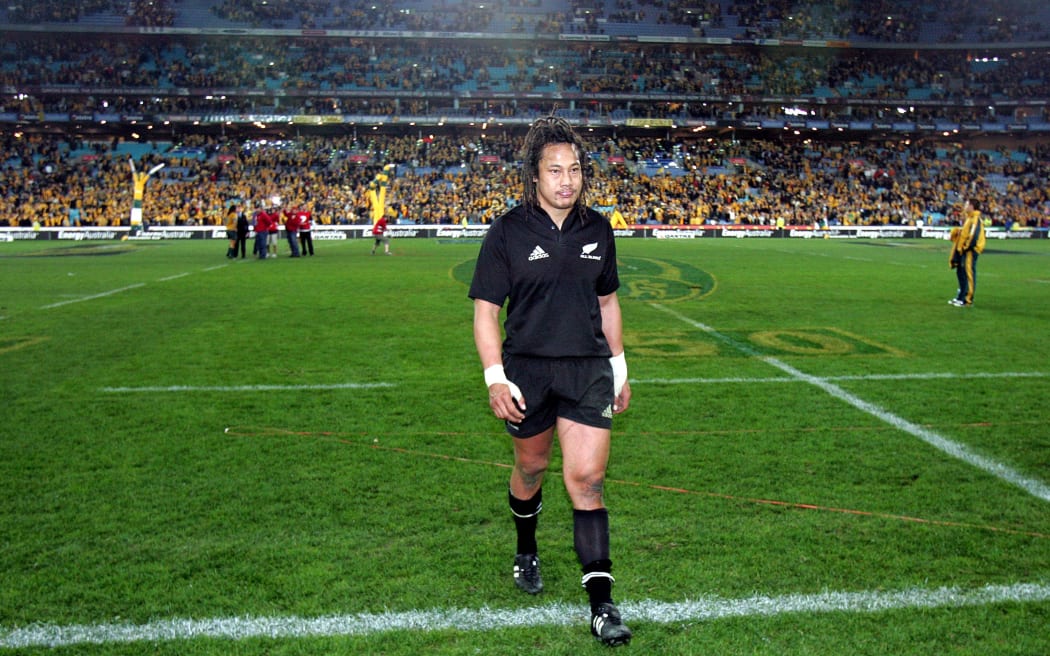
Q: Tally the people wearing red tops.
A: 5